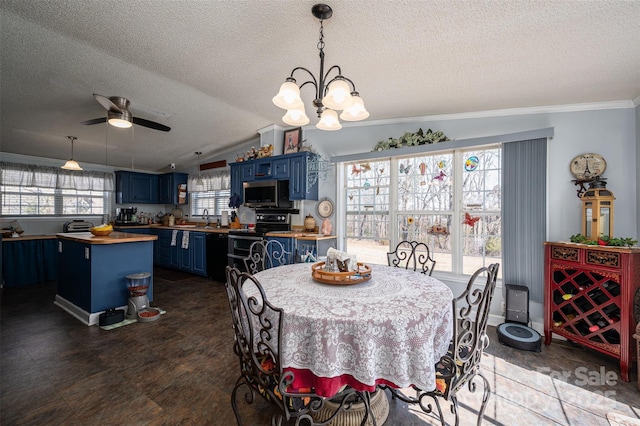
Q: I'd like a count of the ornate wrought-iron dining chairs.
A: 4